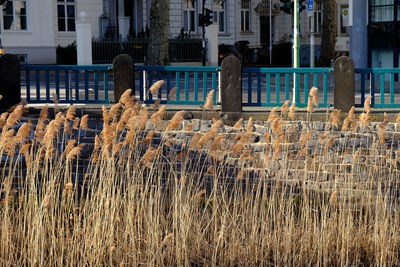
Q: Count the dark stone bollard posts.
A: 4